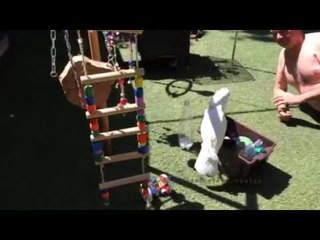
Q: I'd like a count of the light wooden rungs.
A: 5